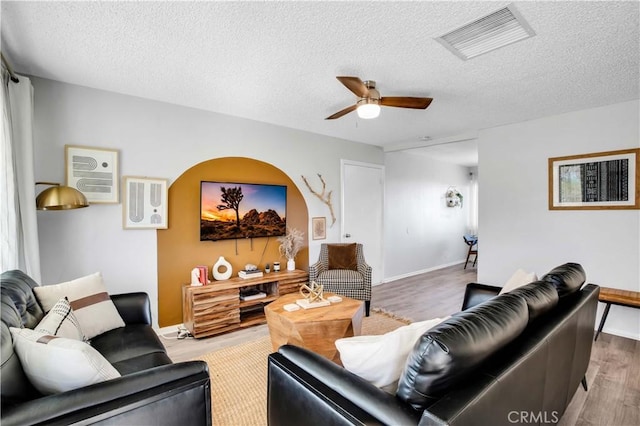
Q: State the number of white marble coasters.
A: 2